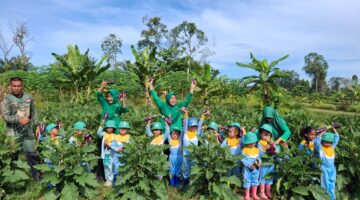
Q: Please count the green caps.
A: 11